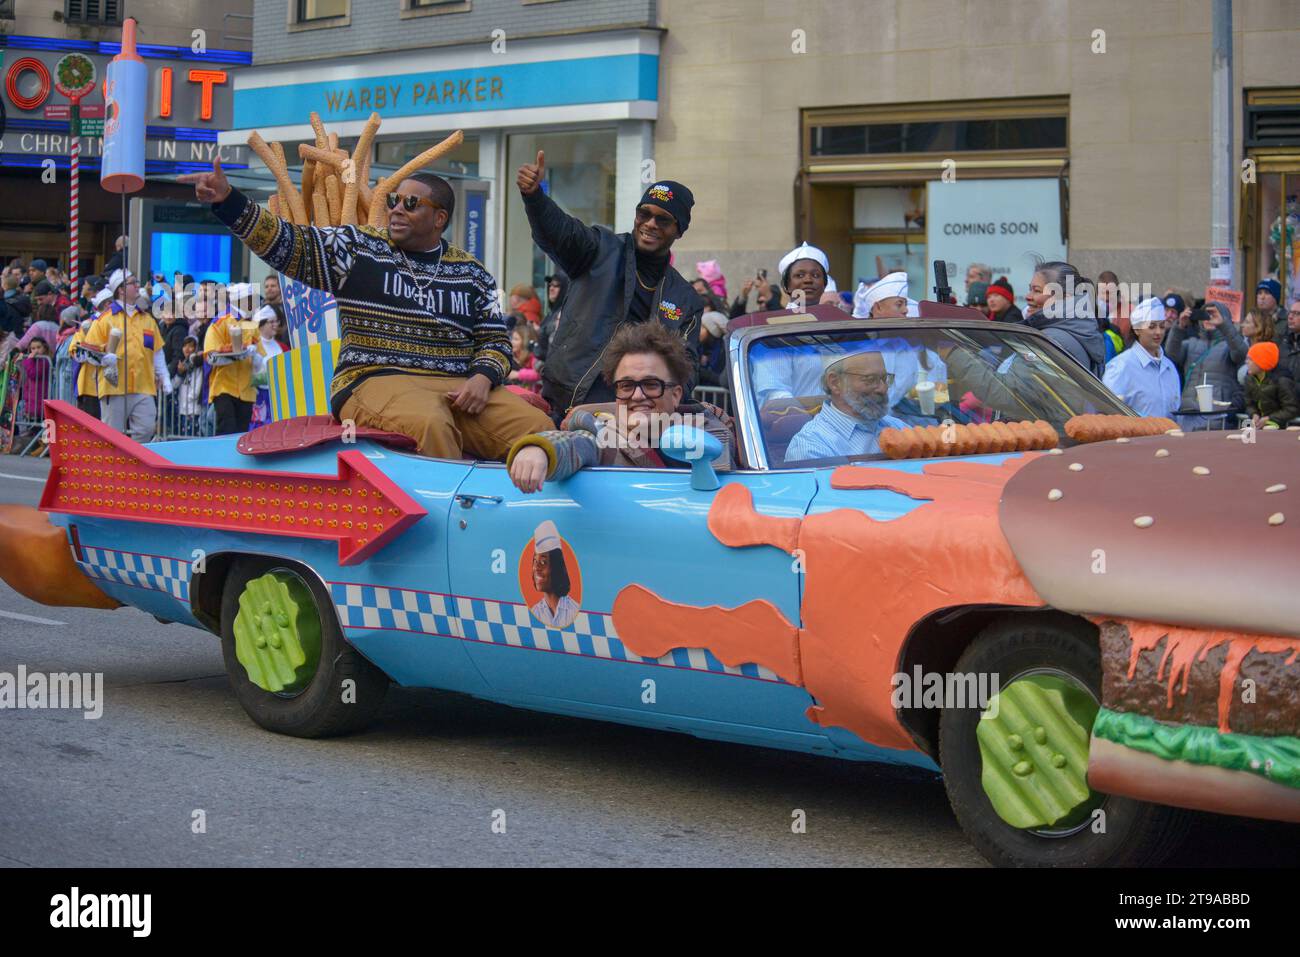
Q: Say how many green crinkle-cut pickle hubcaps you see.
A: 2